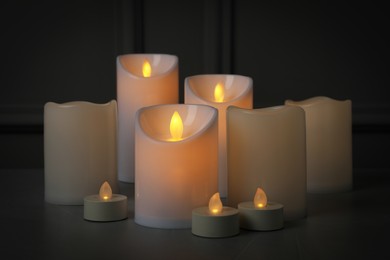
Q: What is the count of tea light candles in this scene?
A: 3